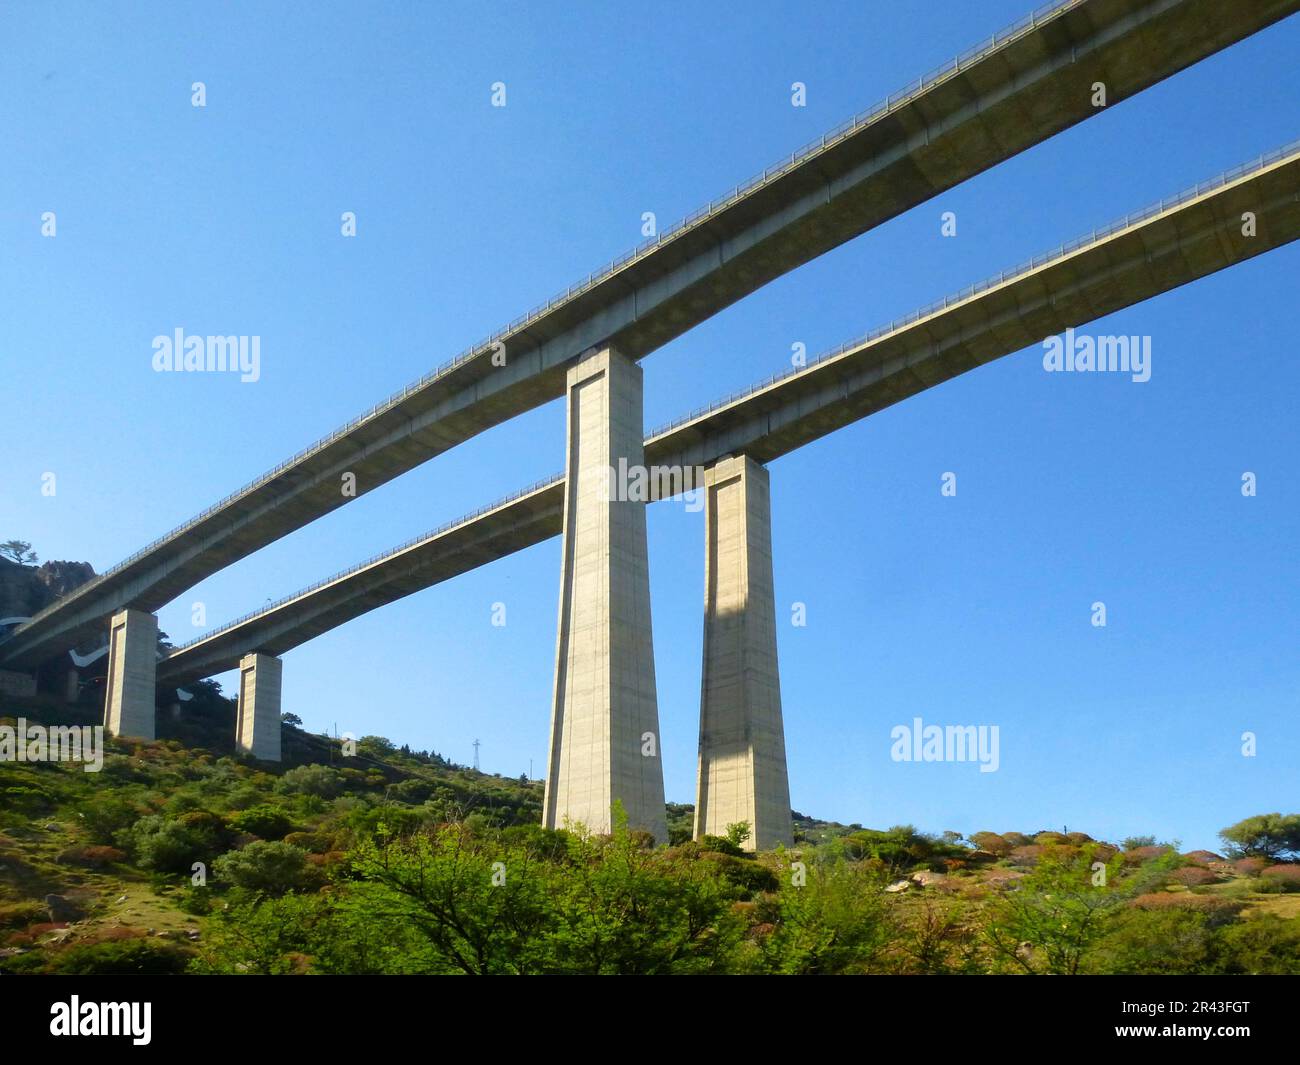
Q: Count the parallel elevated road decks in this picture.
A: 2